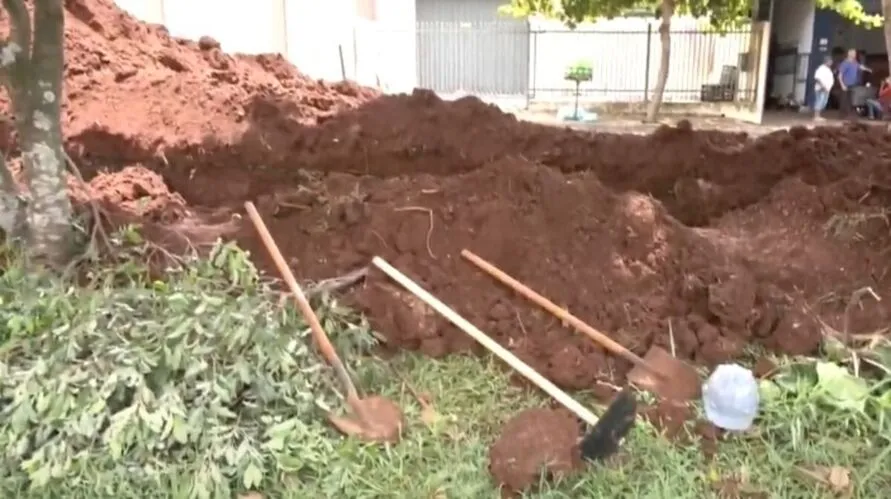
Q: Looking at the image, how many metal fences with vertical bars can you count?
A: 1